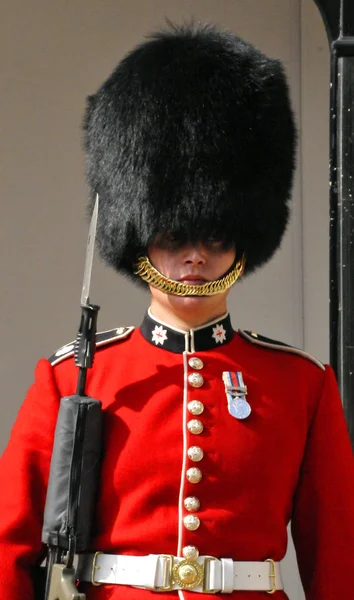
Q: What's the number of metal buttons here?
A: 9